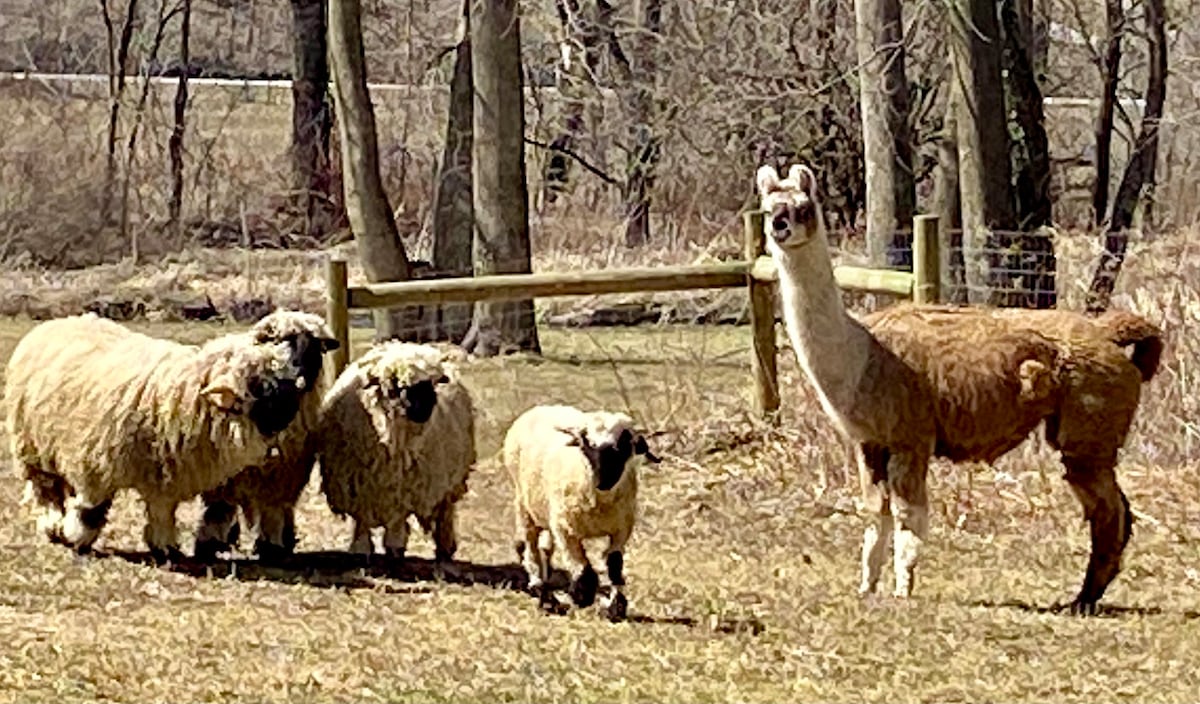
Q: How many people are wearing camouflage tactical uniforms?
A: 0